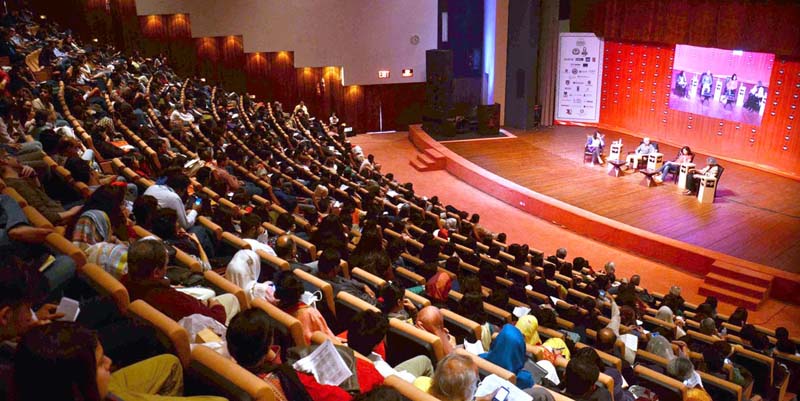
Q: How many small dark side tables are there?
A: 2